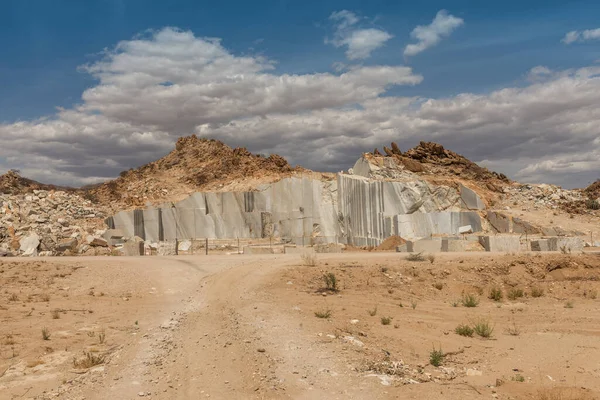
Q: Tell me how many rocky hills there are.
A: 2